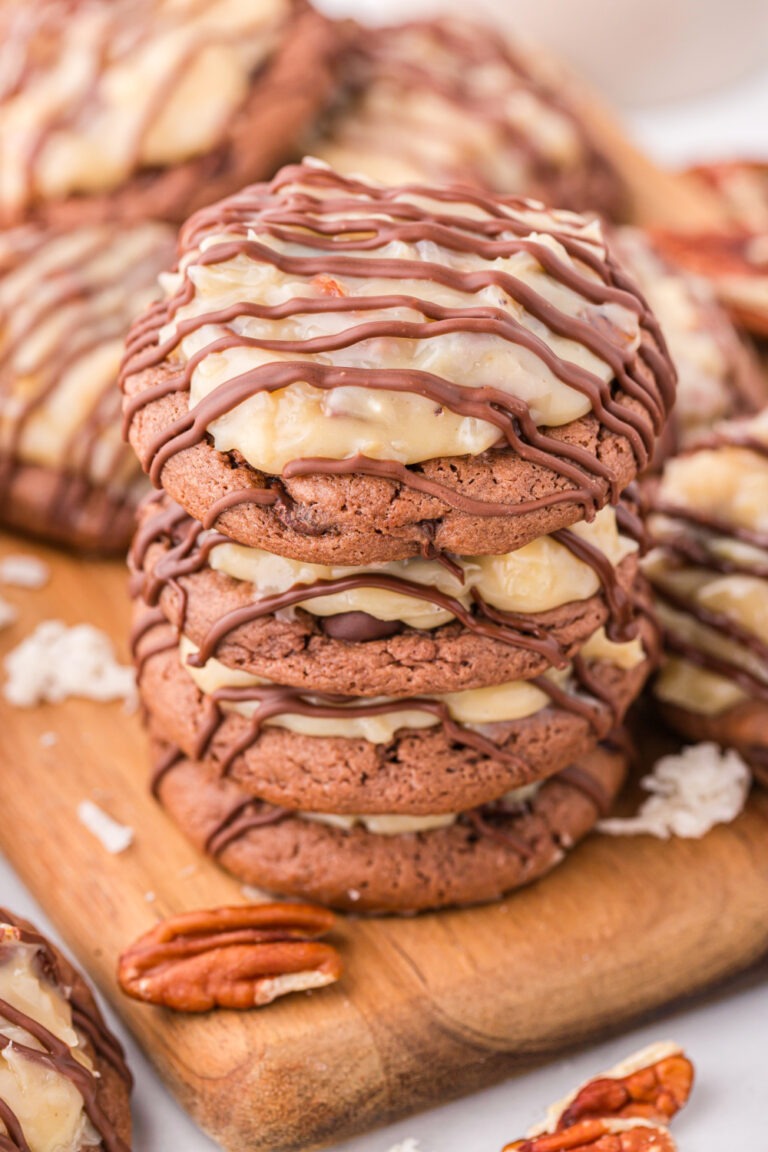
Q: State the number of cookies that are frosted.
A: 10